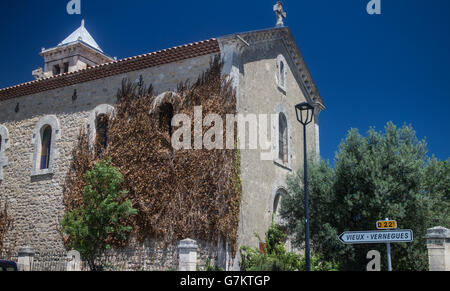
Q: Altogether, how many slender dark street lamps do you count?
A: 1